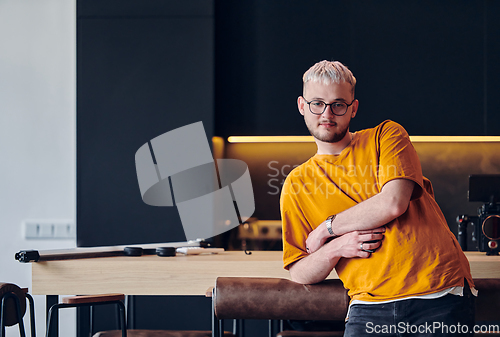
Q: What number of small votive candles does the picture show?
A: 0